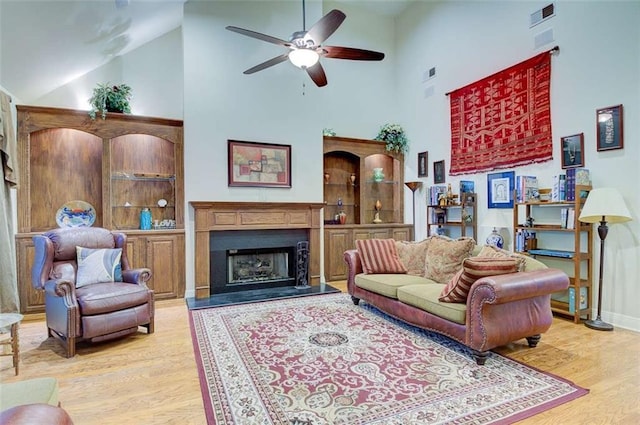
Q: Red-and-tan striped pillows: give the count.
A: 2